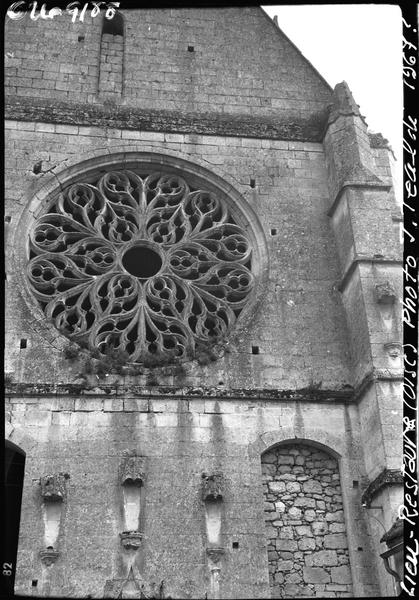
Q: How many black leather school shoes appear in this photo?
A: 0